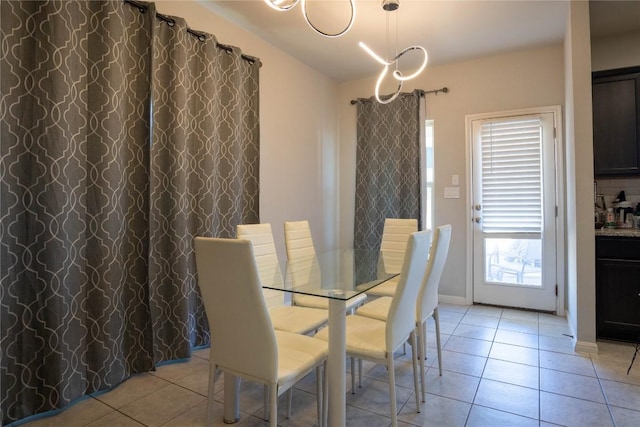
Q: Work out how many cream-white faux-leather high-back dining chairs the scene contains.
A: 6